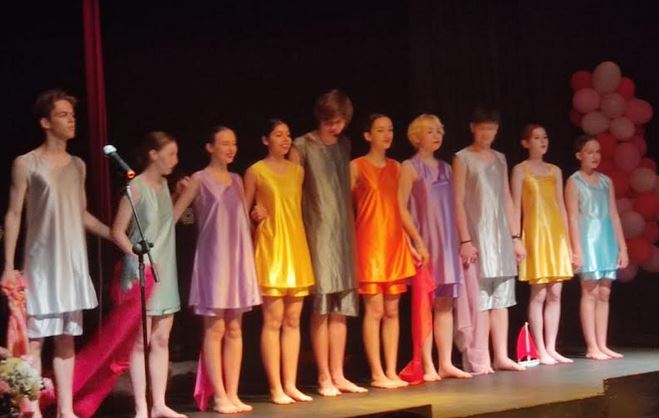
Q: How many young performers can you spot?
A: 10